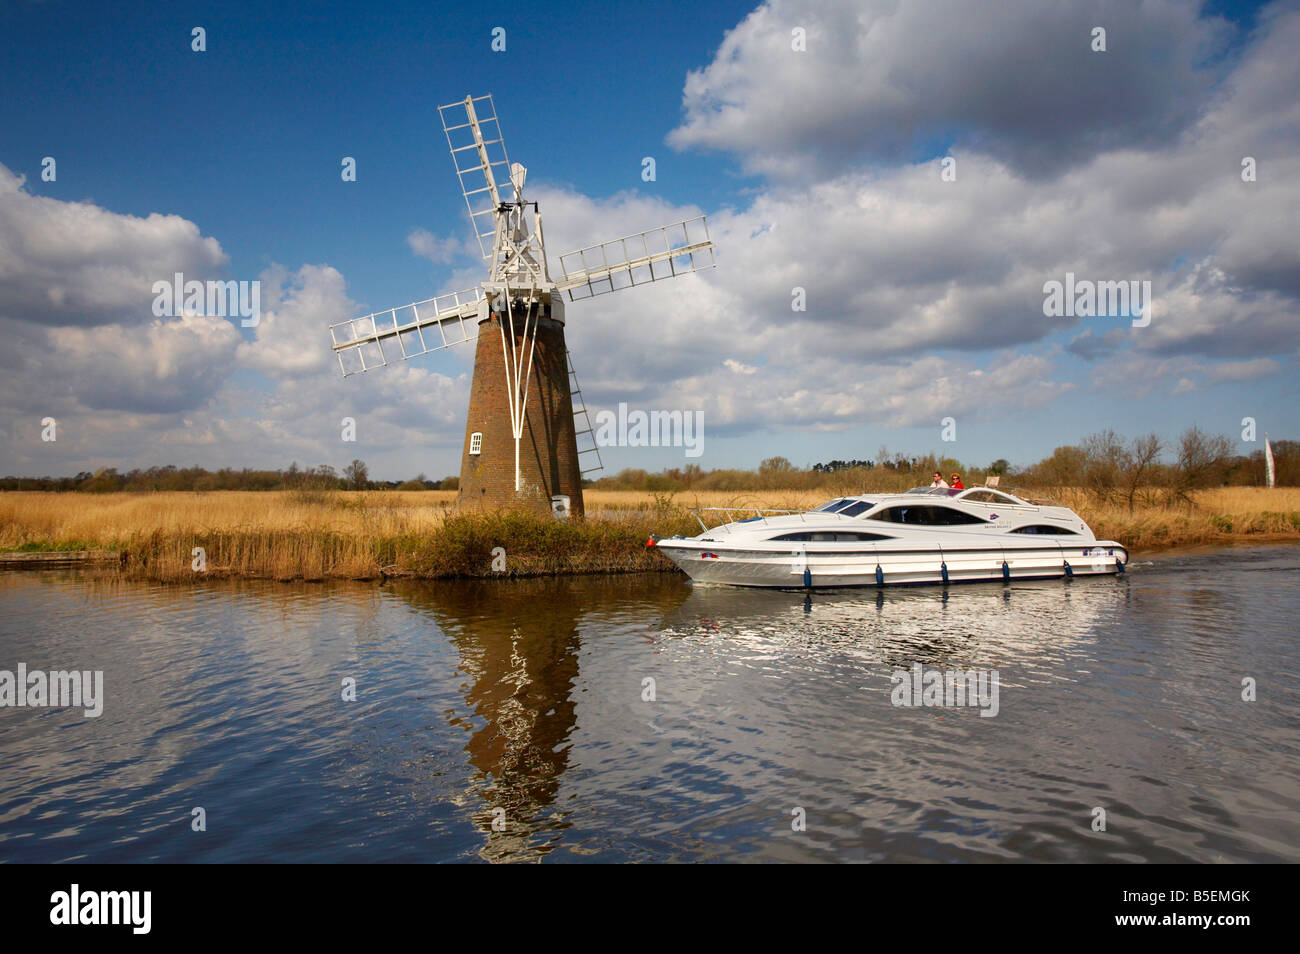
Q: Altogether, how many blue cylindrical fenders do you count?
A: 6